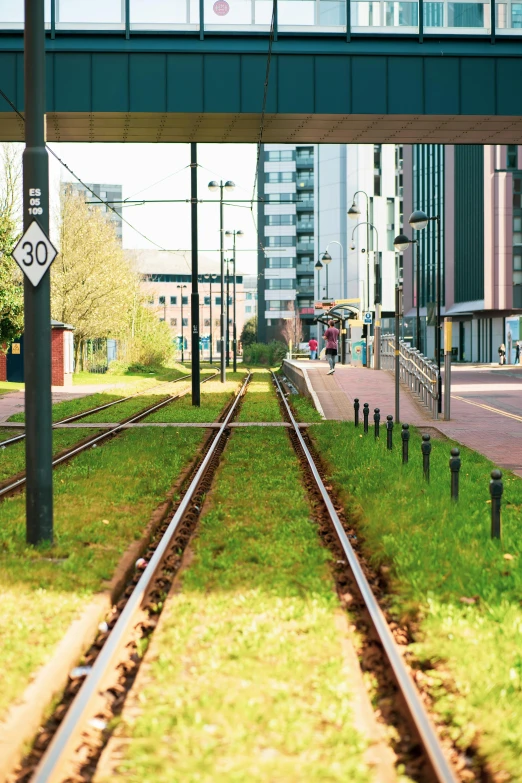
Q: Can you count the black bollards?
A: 8